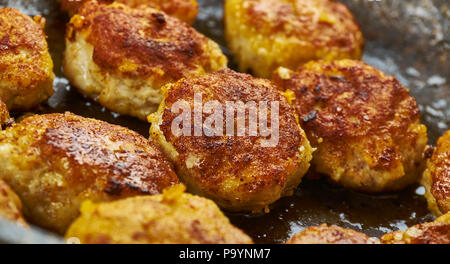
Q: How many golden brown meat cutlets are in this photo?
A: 13